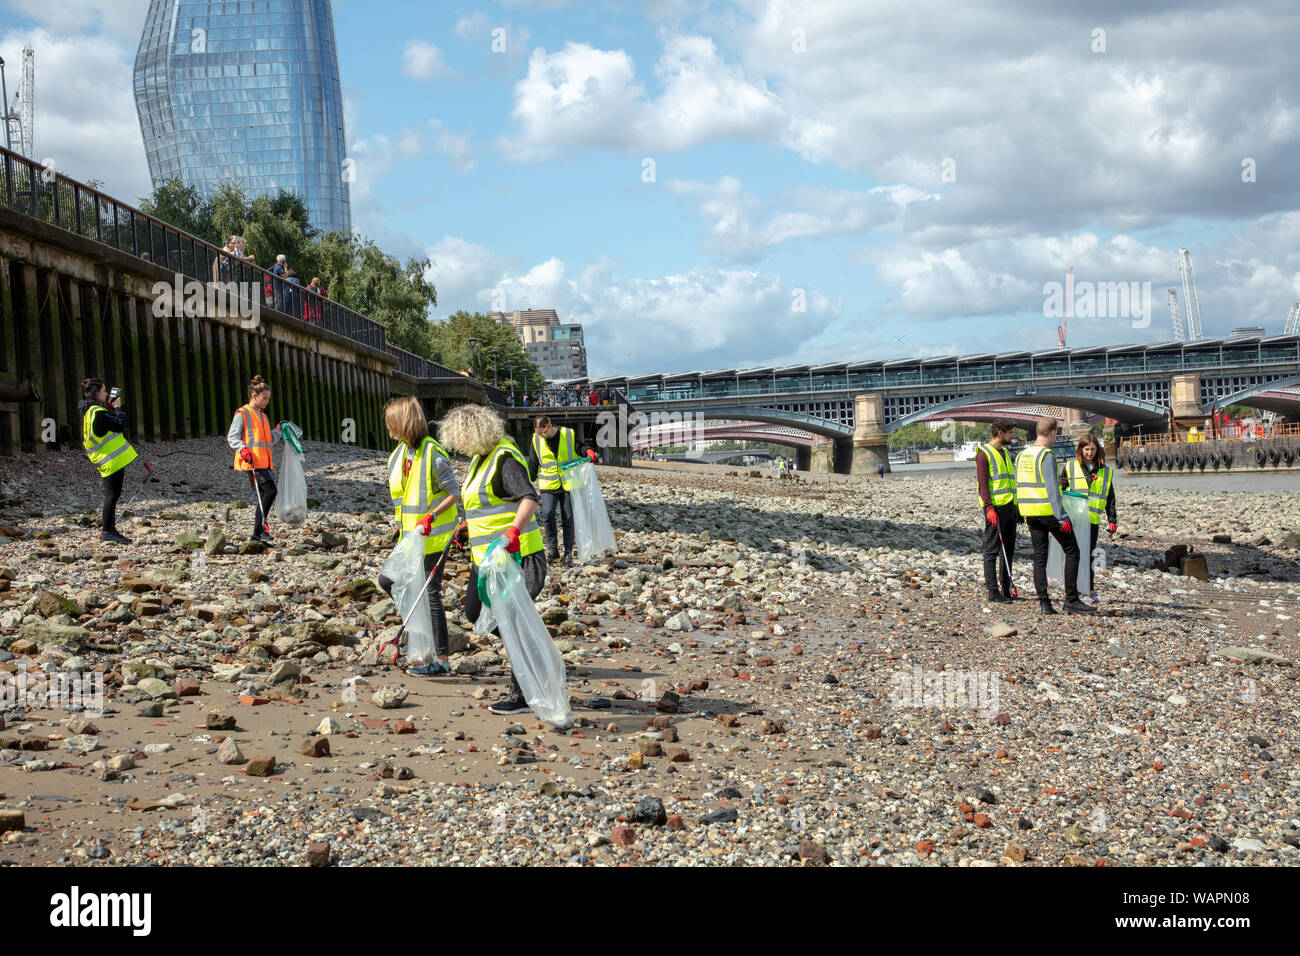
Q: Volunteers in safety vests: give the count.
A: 8